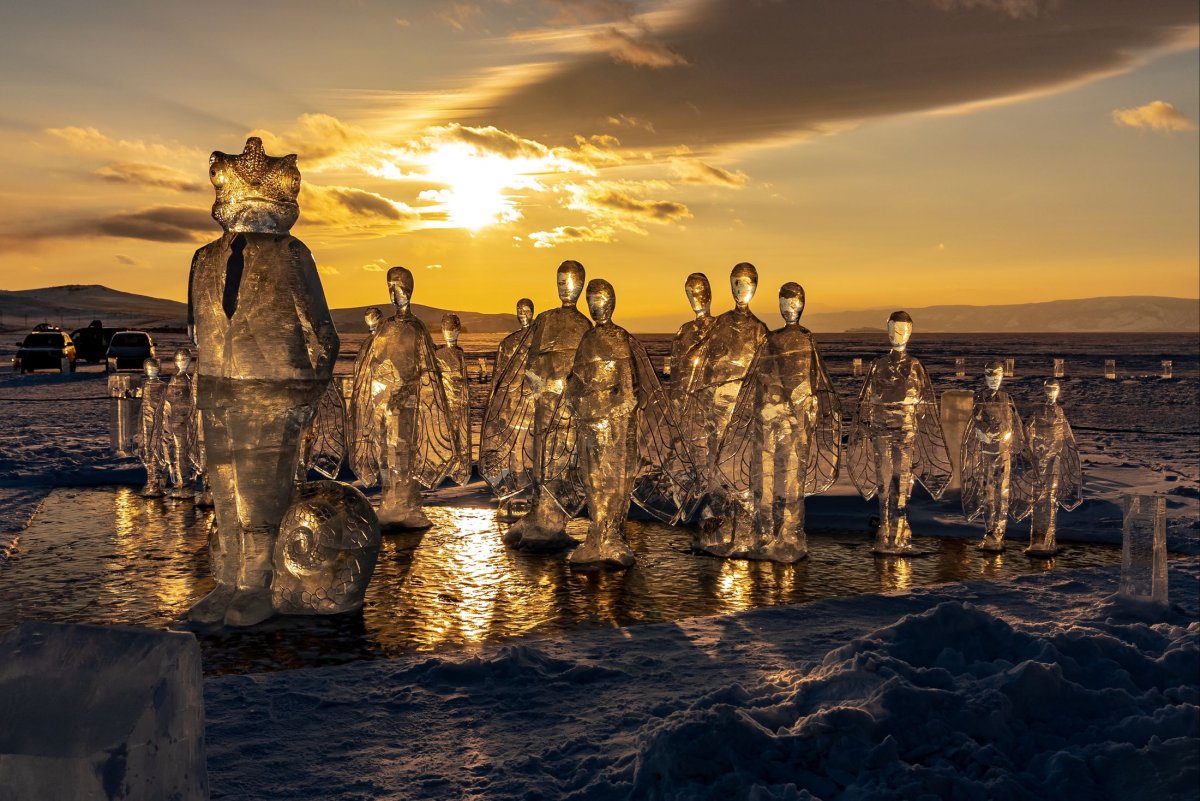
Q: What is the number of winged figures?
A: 14